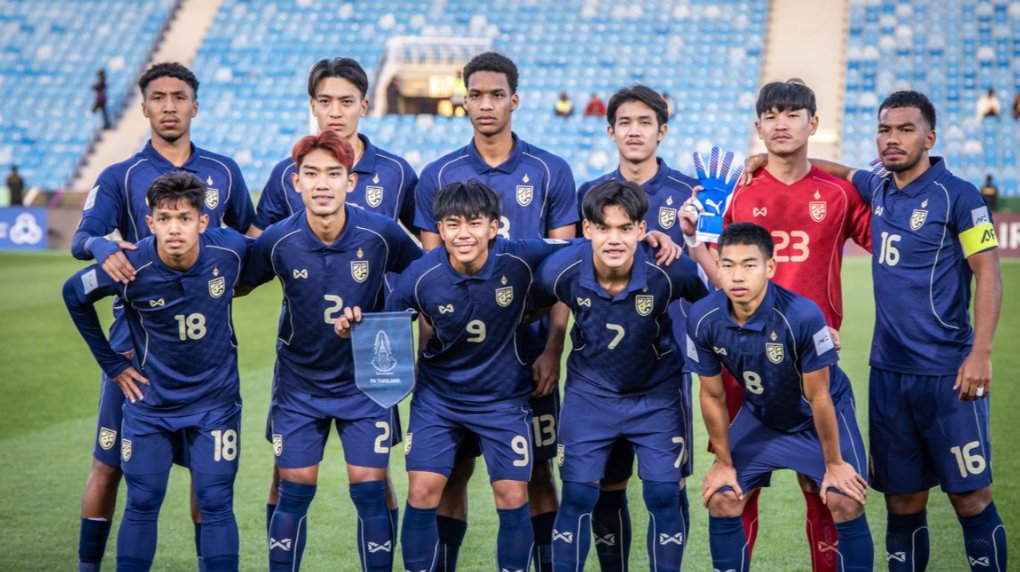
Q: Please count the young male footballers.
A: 11